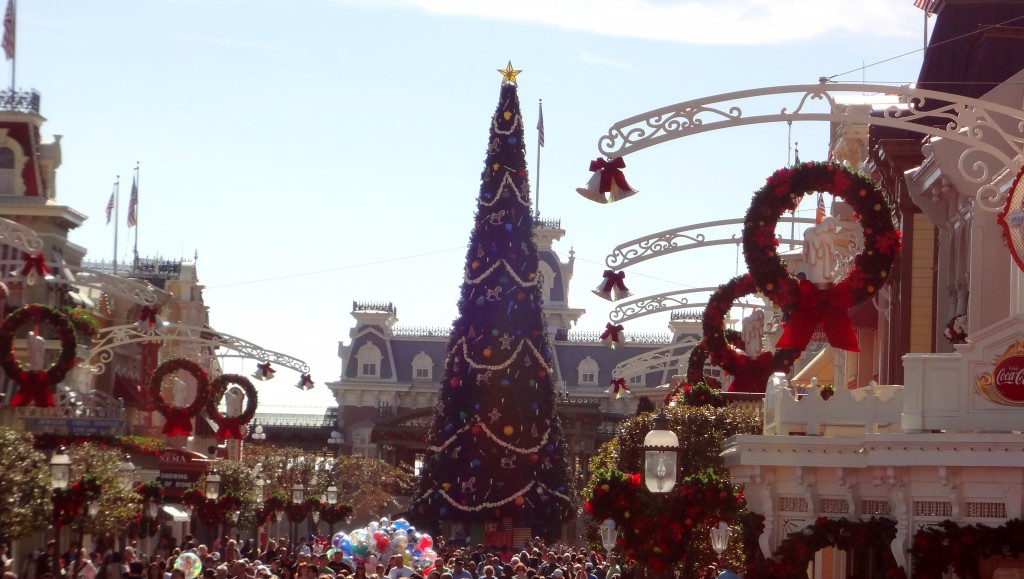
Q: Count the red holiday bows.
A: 13